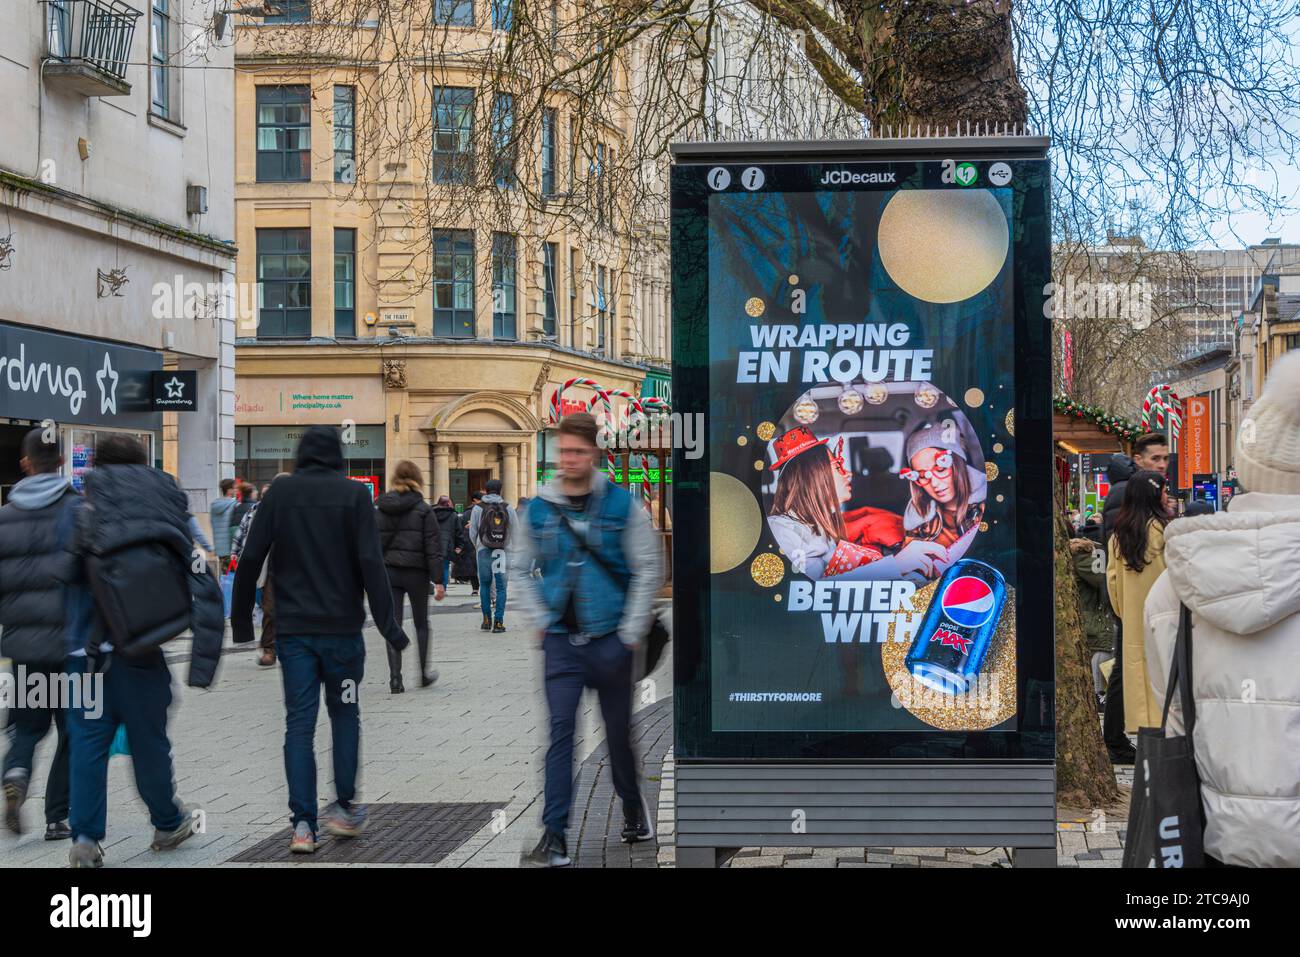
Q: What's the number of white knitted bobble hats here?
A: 1